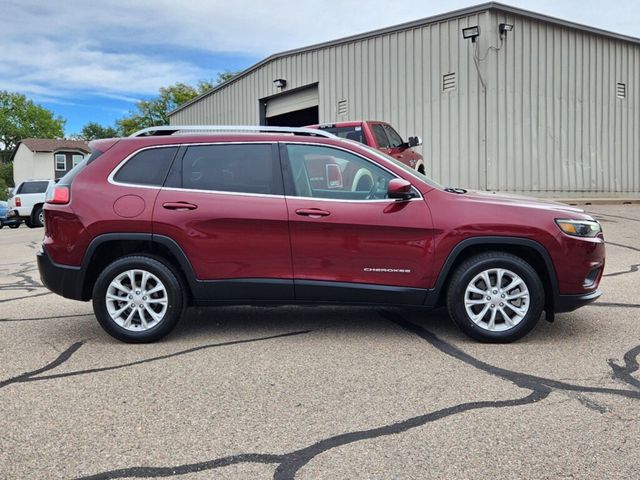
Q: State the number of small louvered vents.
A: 3